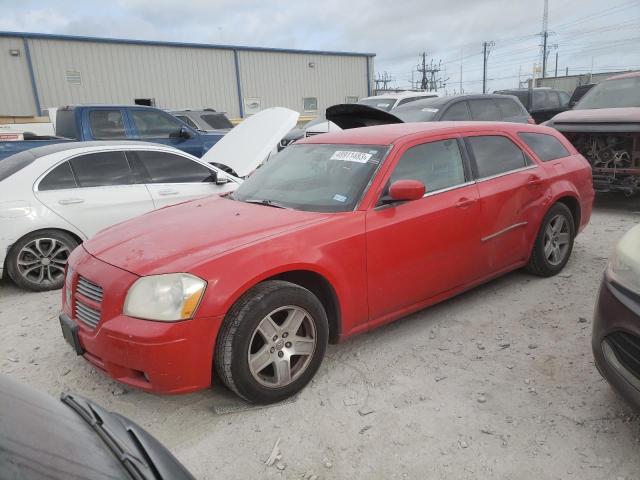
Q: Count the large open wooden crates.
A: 0